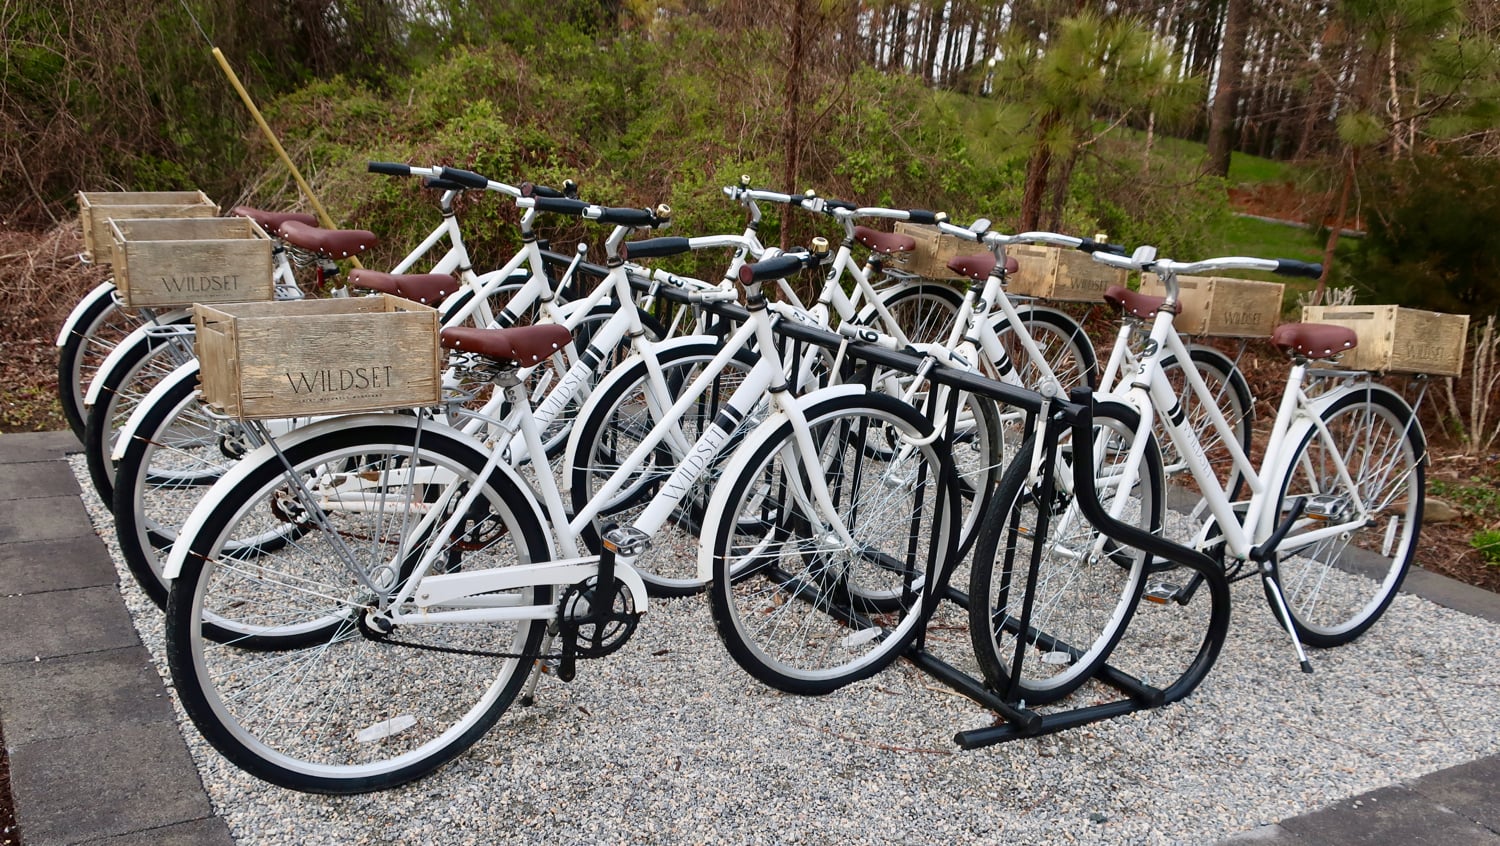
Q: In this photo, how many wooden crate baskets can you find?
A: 7